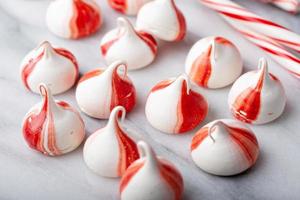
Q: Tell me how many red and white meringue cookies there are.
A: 13